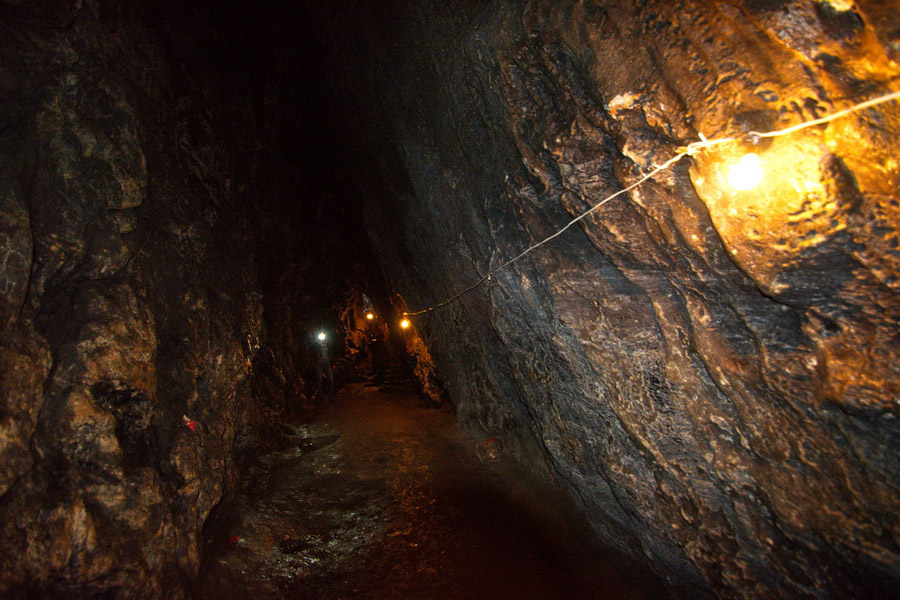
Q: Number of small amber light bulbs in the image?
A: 2